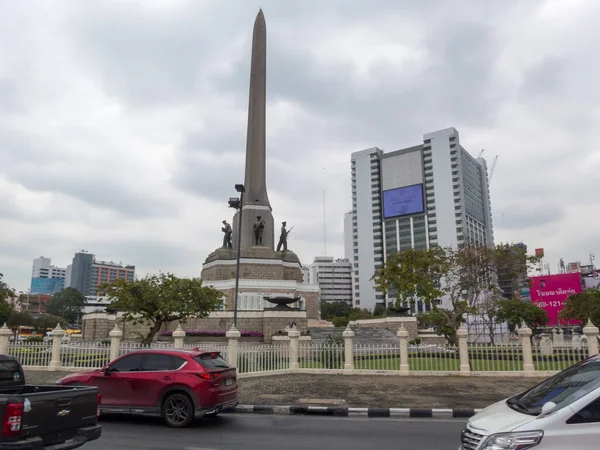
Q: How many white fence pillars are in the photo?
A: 11